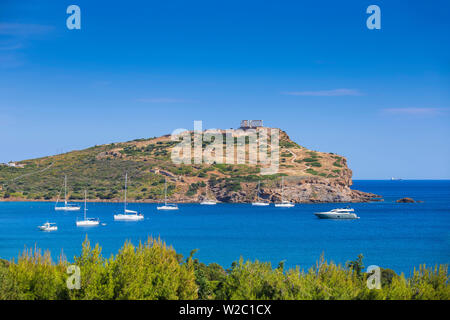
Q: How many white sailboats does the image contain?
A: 7